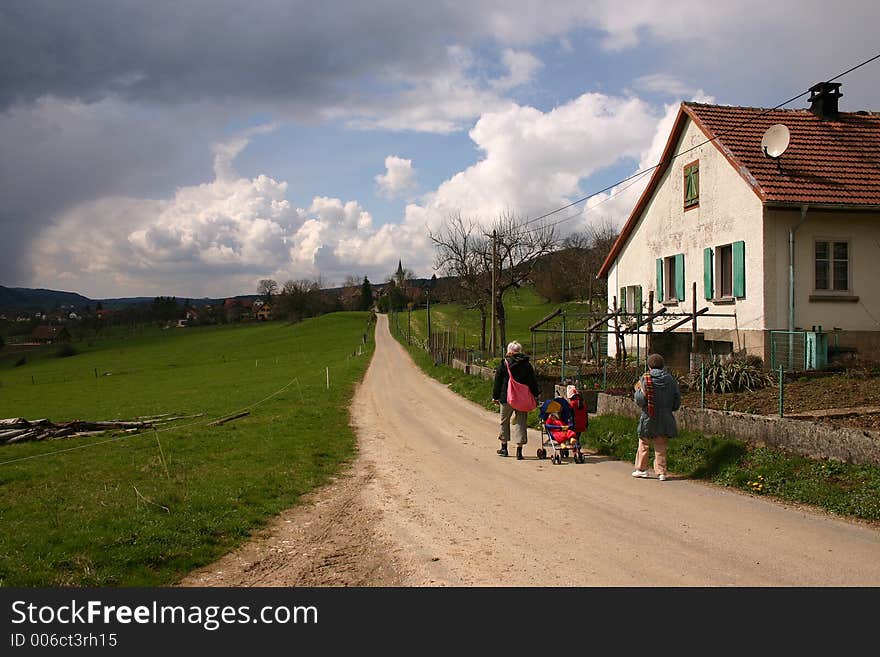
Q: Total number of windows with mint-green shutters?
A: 2